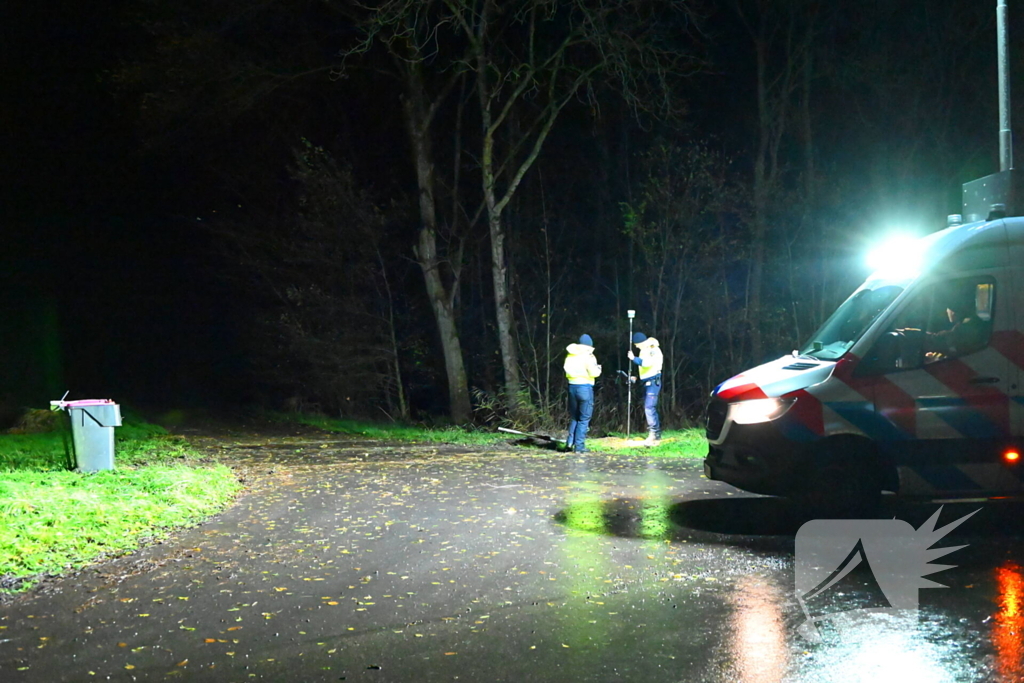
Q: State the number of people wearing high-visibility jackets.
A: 2